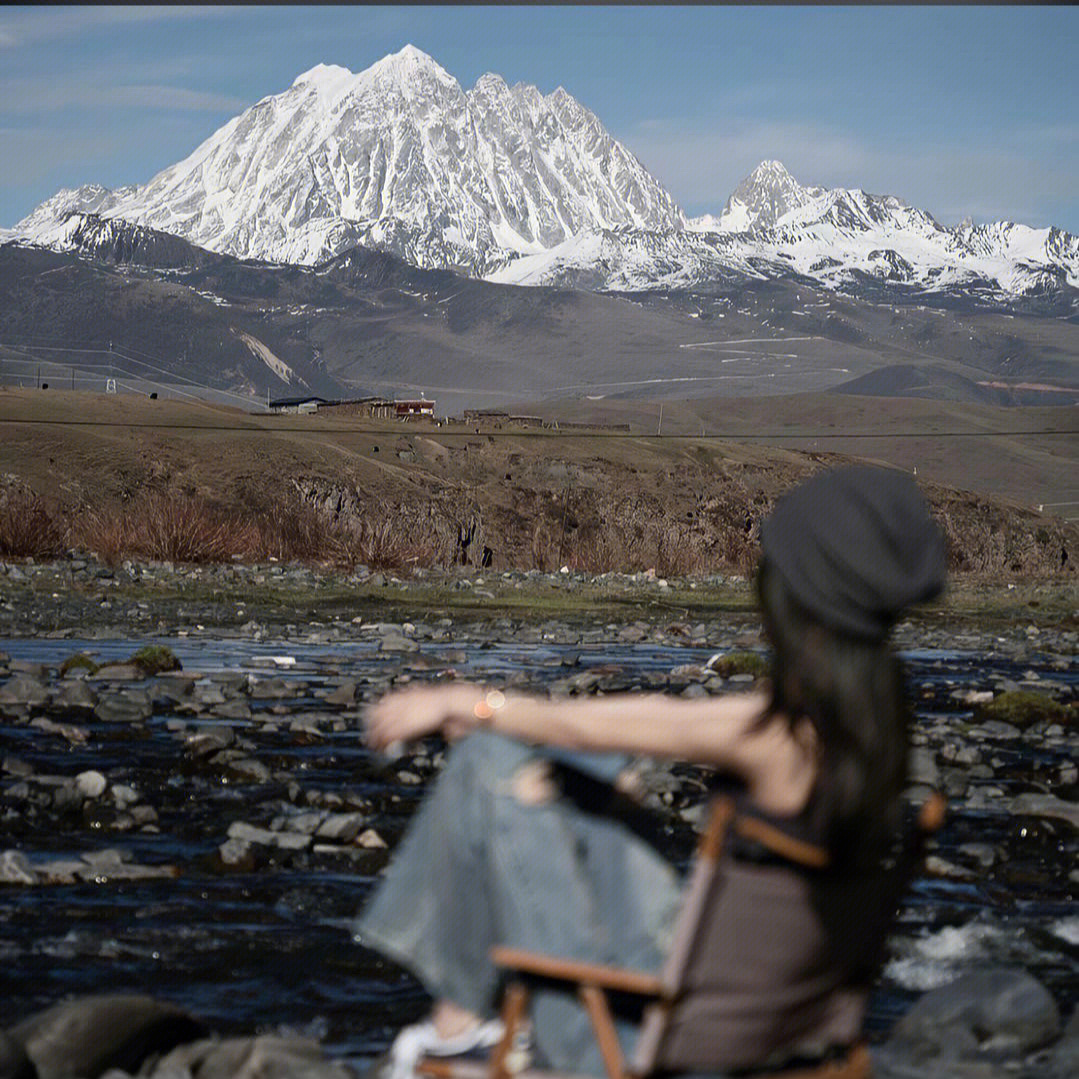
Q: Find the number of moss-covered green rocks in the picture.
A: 4